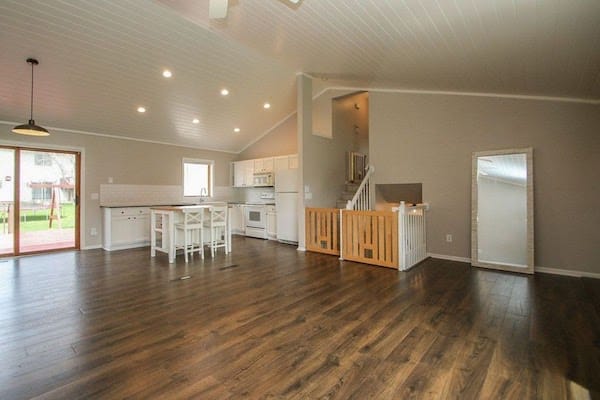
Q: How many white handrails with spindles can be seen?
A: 2